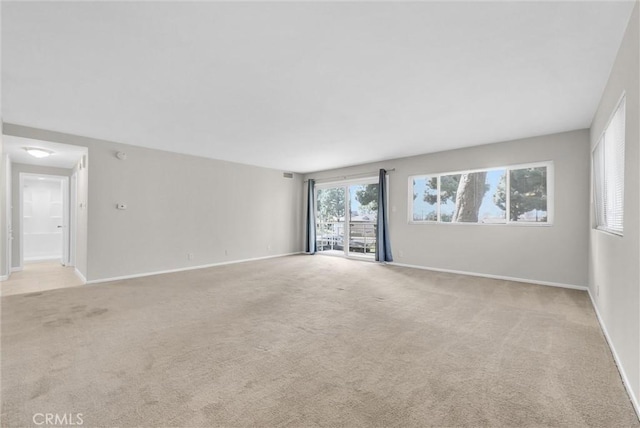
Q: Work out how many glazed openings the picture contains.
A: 3